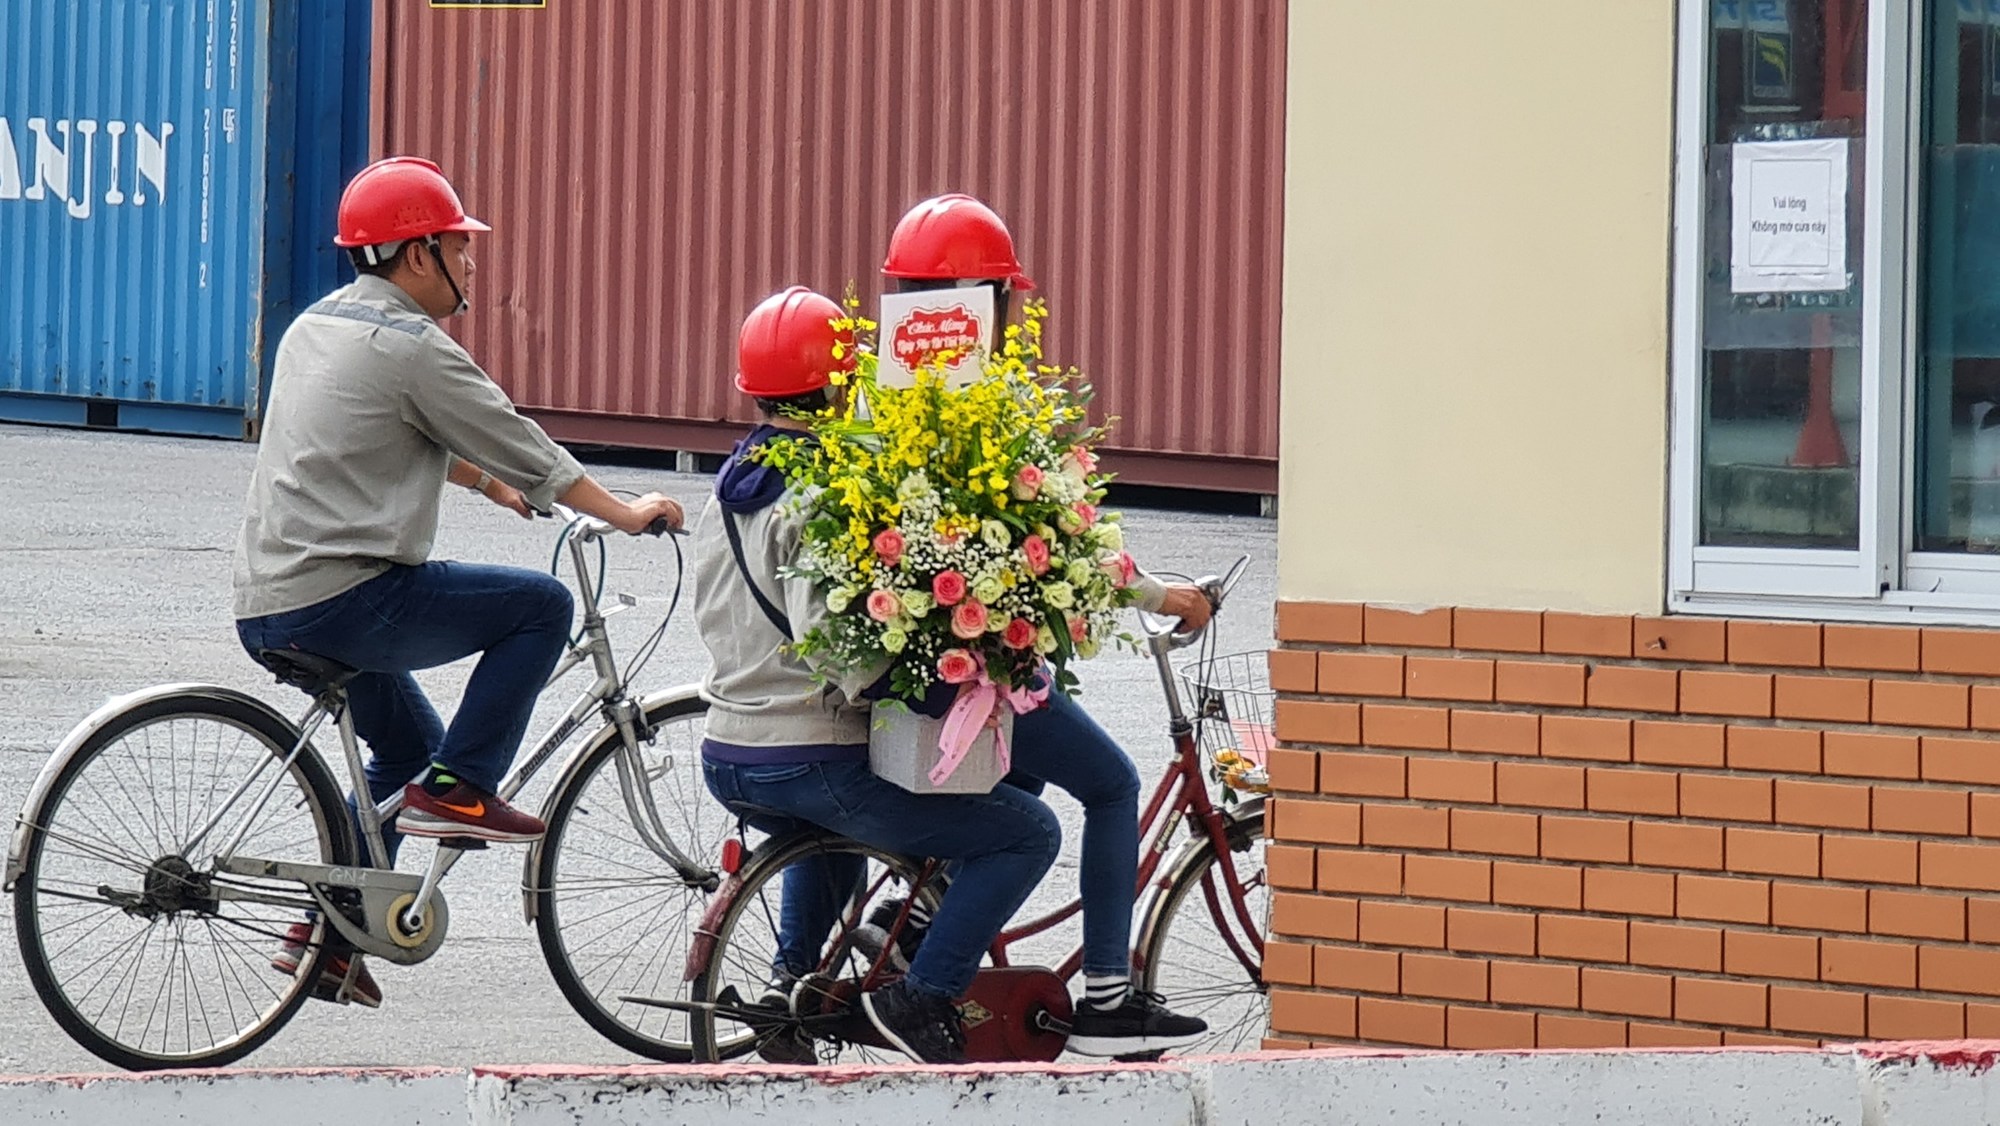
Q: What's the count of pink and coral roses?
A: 12